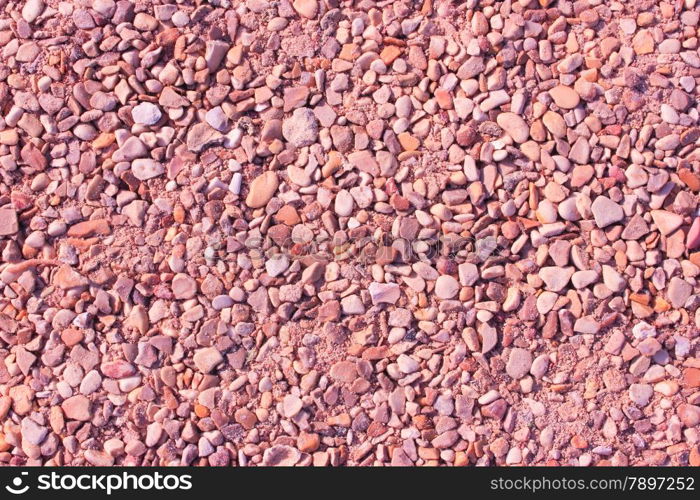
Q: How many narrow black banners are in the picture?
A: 1